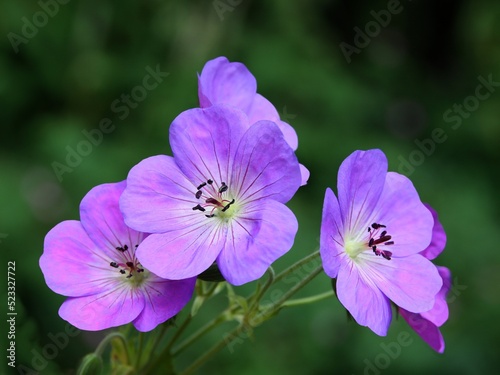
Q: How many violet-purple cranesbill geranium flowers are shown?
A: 5